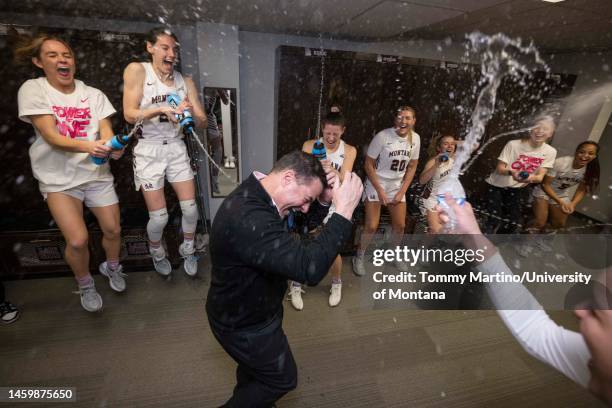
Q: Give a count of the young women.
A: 7